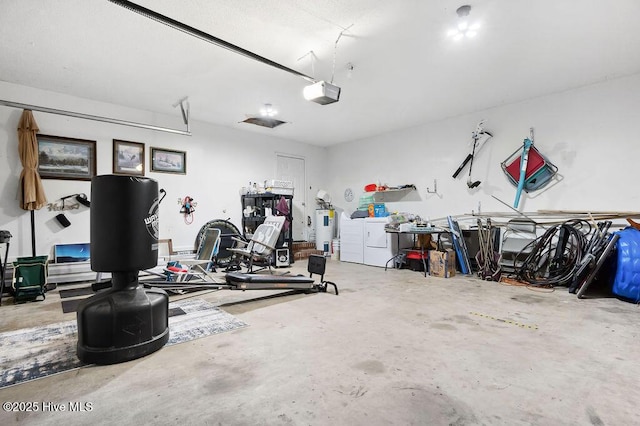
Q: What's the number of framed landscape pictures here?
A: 3